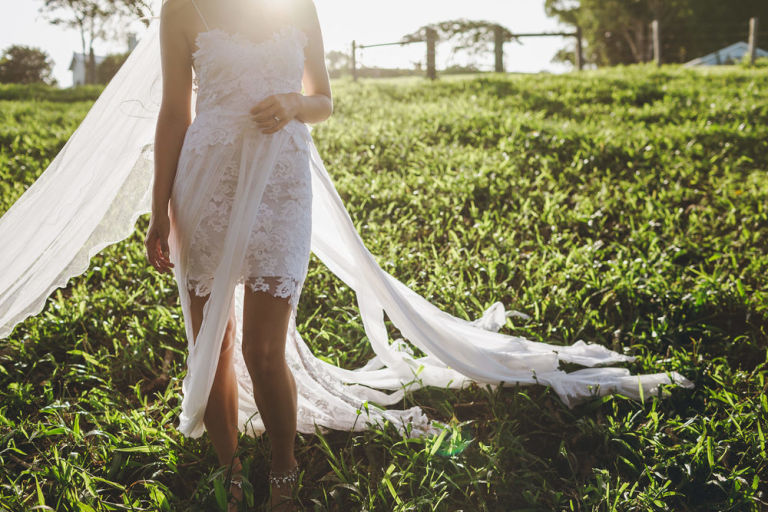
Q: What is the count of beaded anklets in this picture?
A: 2